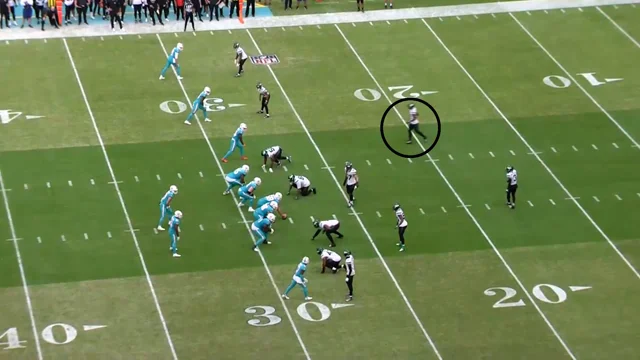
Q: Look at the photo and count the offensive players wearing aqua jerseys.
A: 11